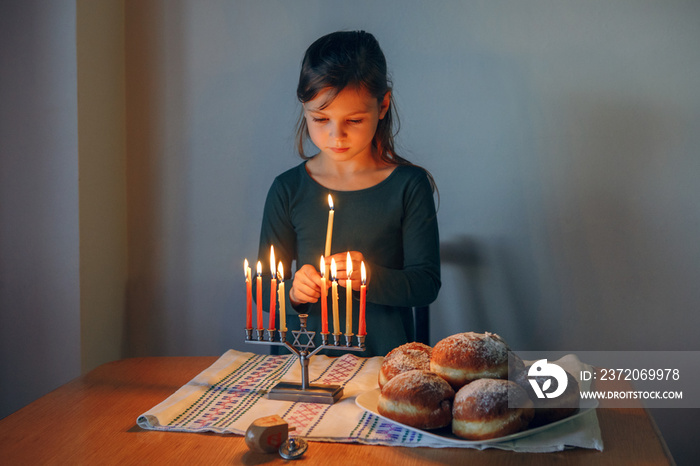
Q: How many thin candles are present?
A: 9